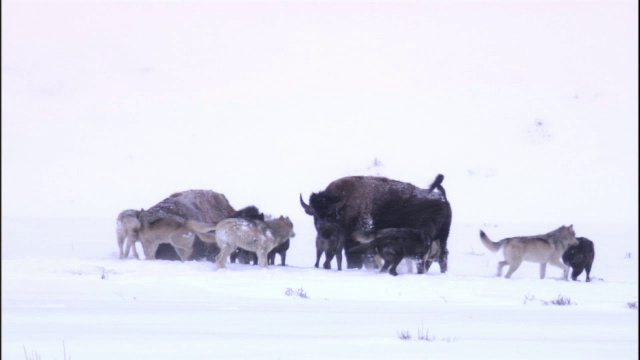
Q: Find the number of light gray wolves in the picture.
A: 4